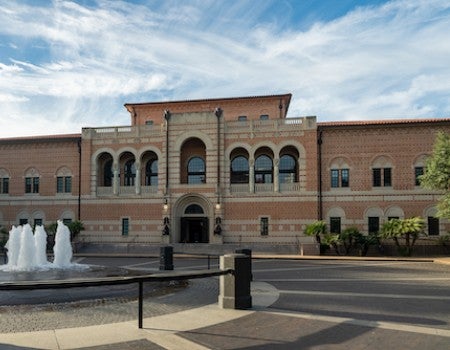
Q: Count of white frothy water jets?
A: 4